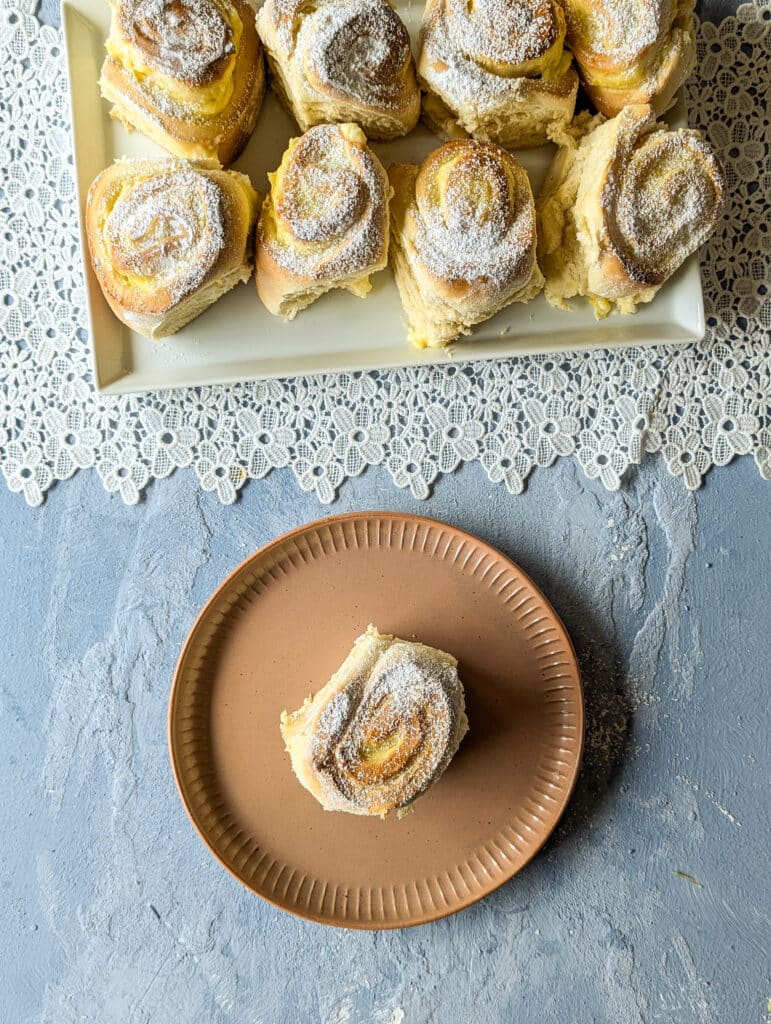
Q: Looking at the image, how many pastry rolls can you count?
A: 9